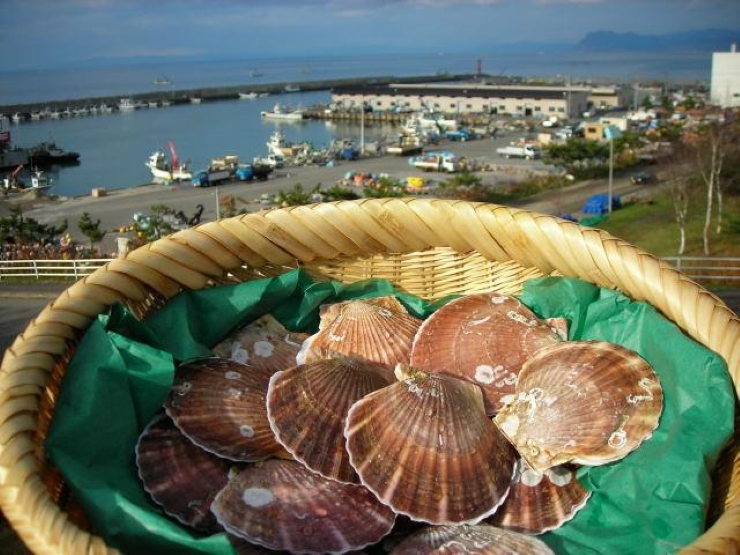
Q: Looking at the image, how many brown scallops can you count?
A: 11